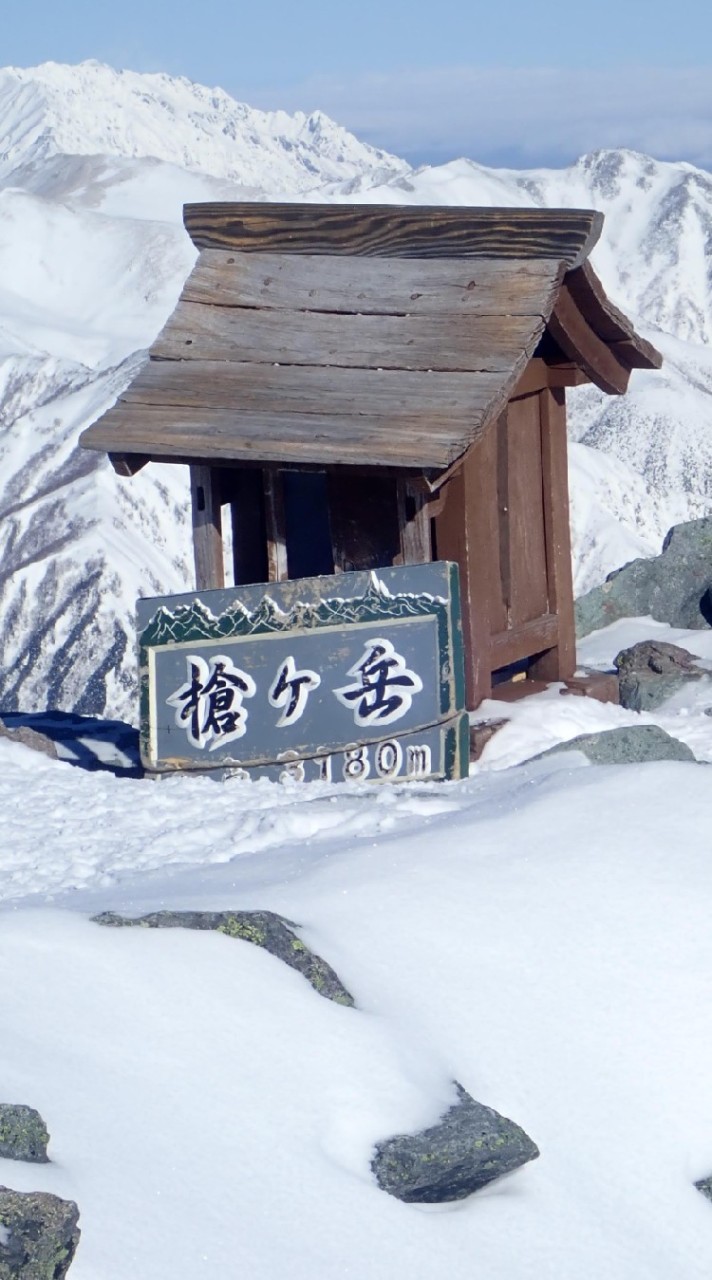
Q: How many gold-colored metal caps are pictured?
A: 0